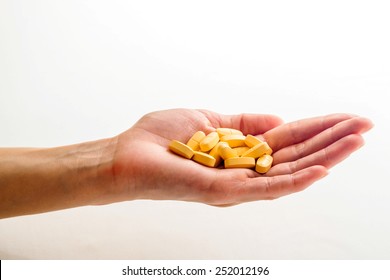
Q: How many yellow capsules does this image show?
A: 13